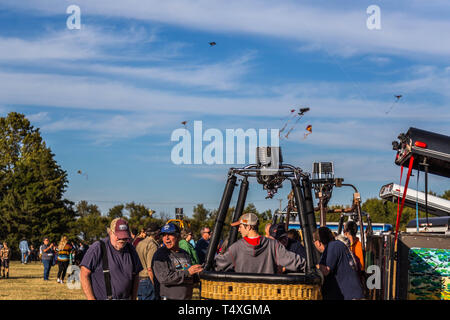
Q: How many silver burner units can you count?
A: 2